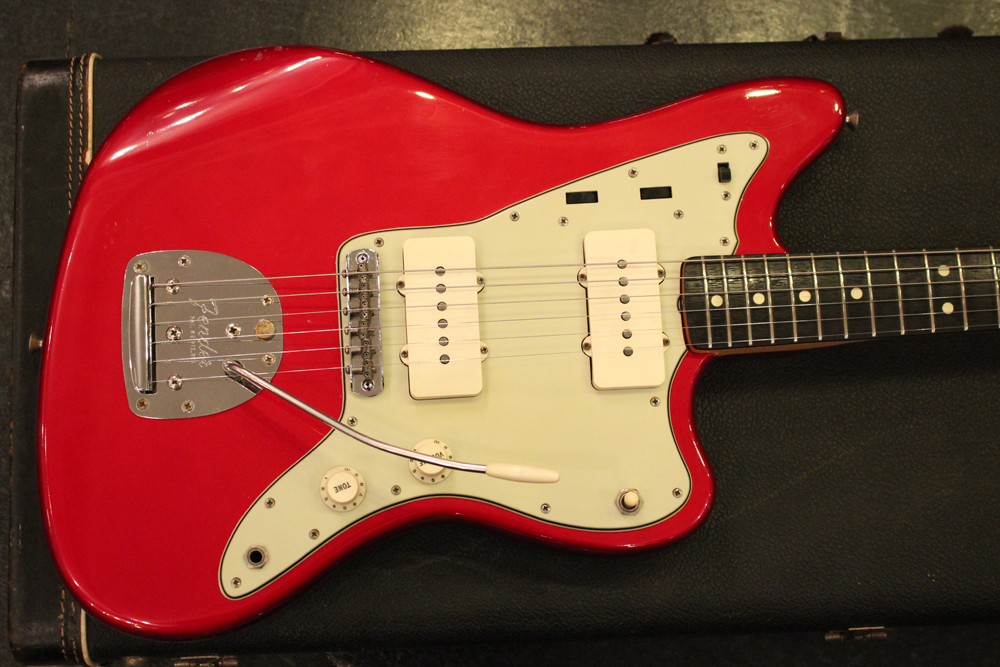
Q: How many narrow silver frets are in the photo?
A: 12